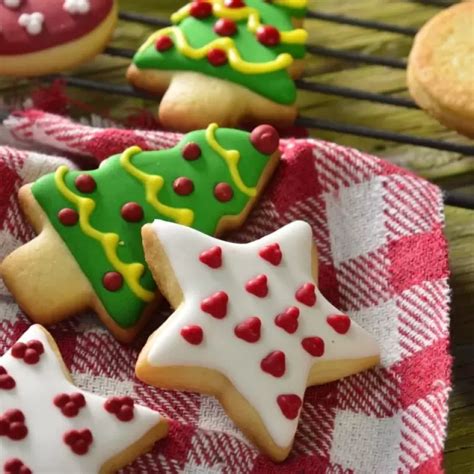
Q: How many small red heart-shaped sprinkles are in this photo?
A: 12